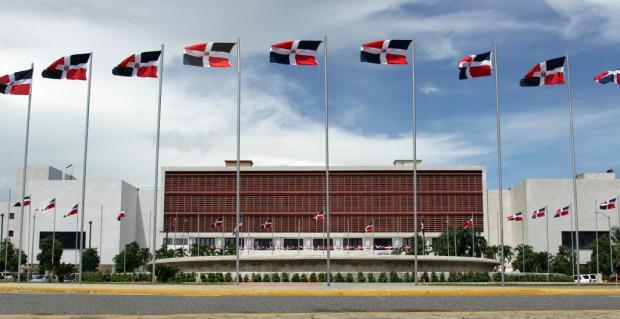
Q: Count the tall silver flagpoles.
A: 8